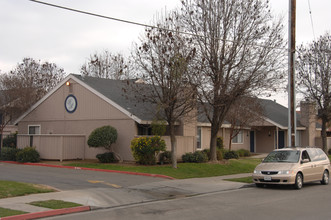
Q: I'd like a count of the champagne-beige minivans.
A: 1